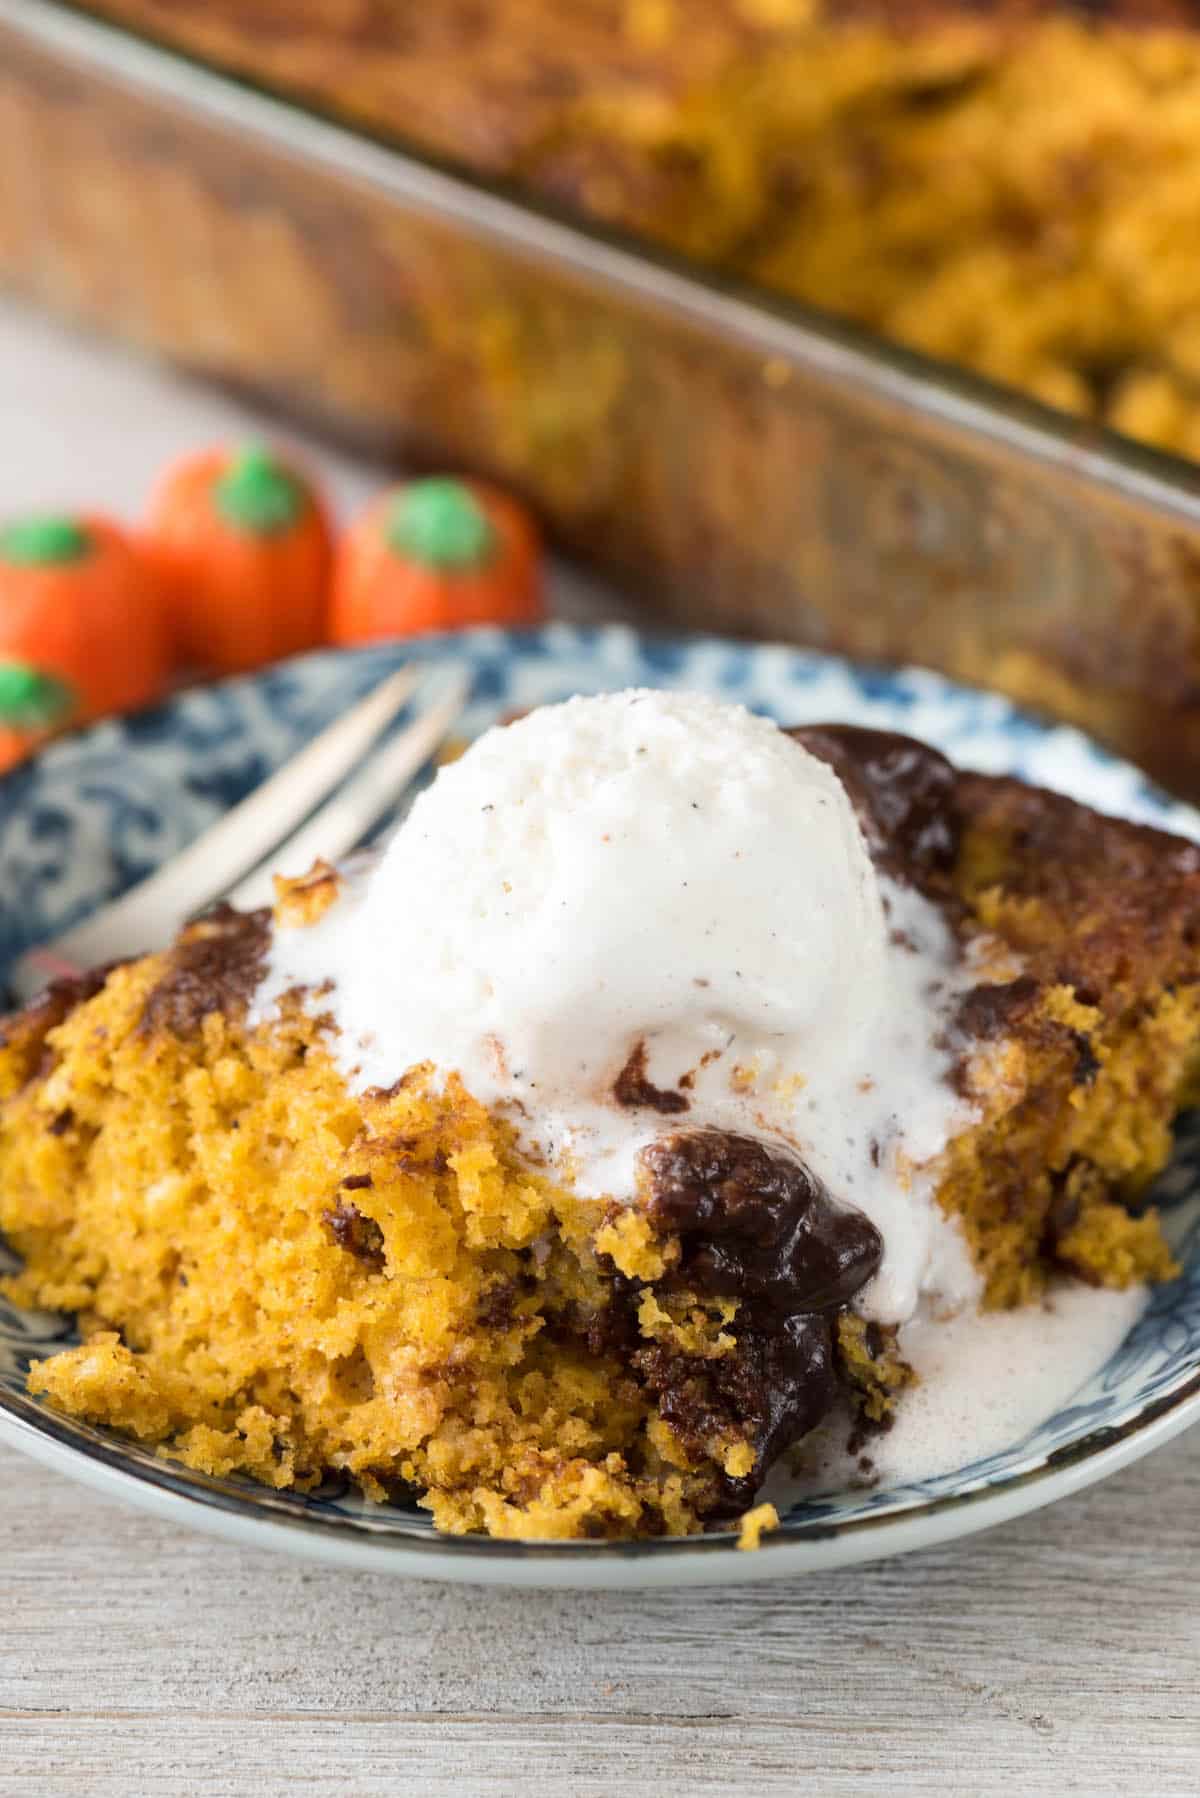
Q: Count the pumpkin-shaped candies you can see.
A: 4